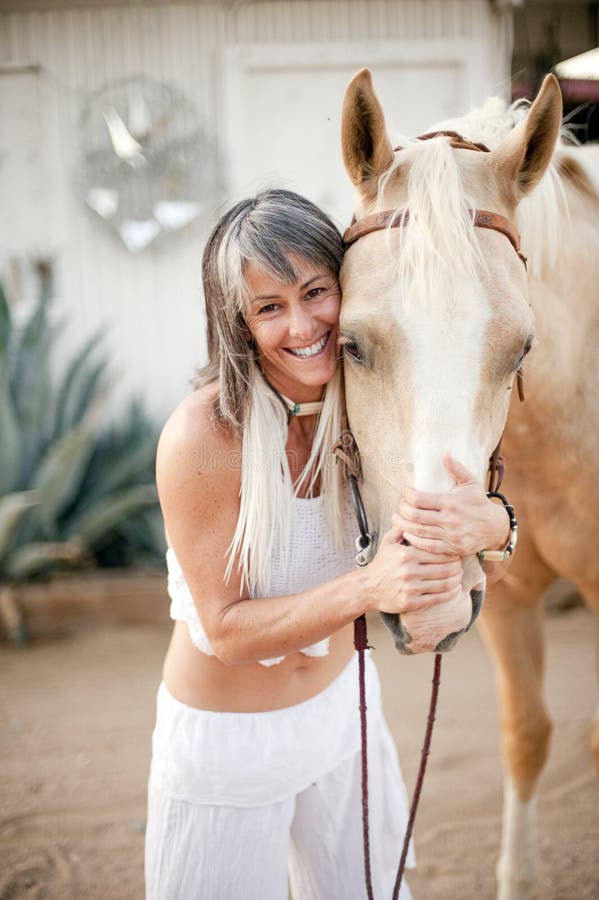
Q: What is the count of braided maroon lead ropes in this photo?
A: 2